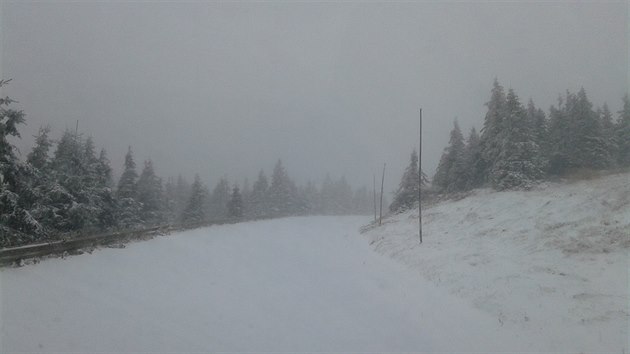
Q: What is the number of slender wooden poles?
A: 3